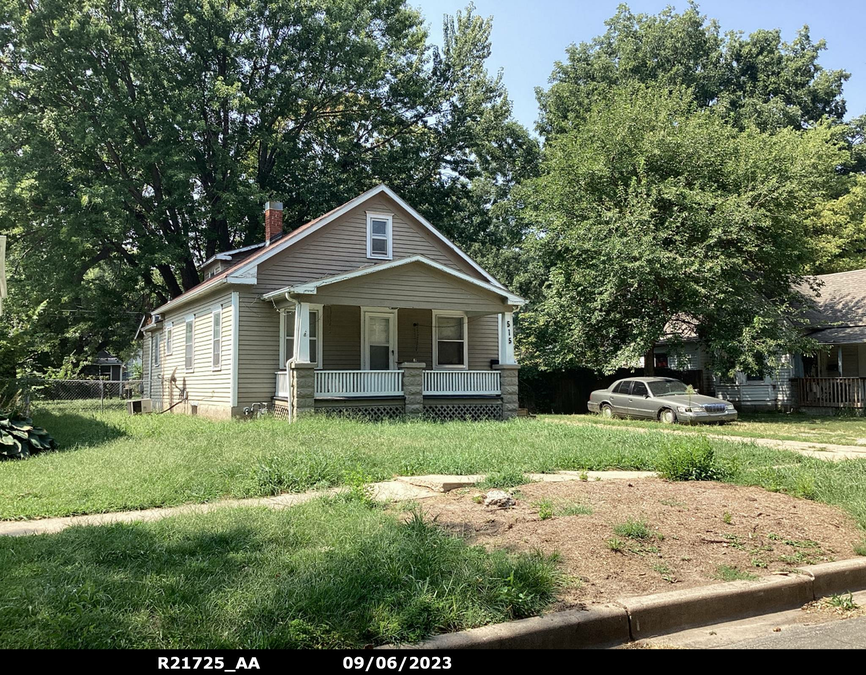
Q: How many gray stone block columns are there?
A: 3